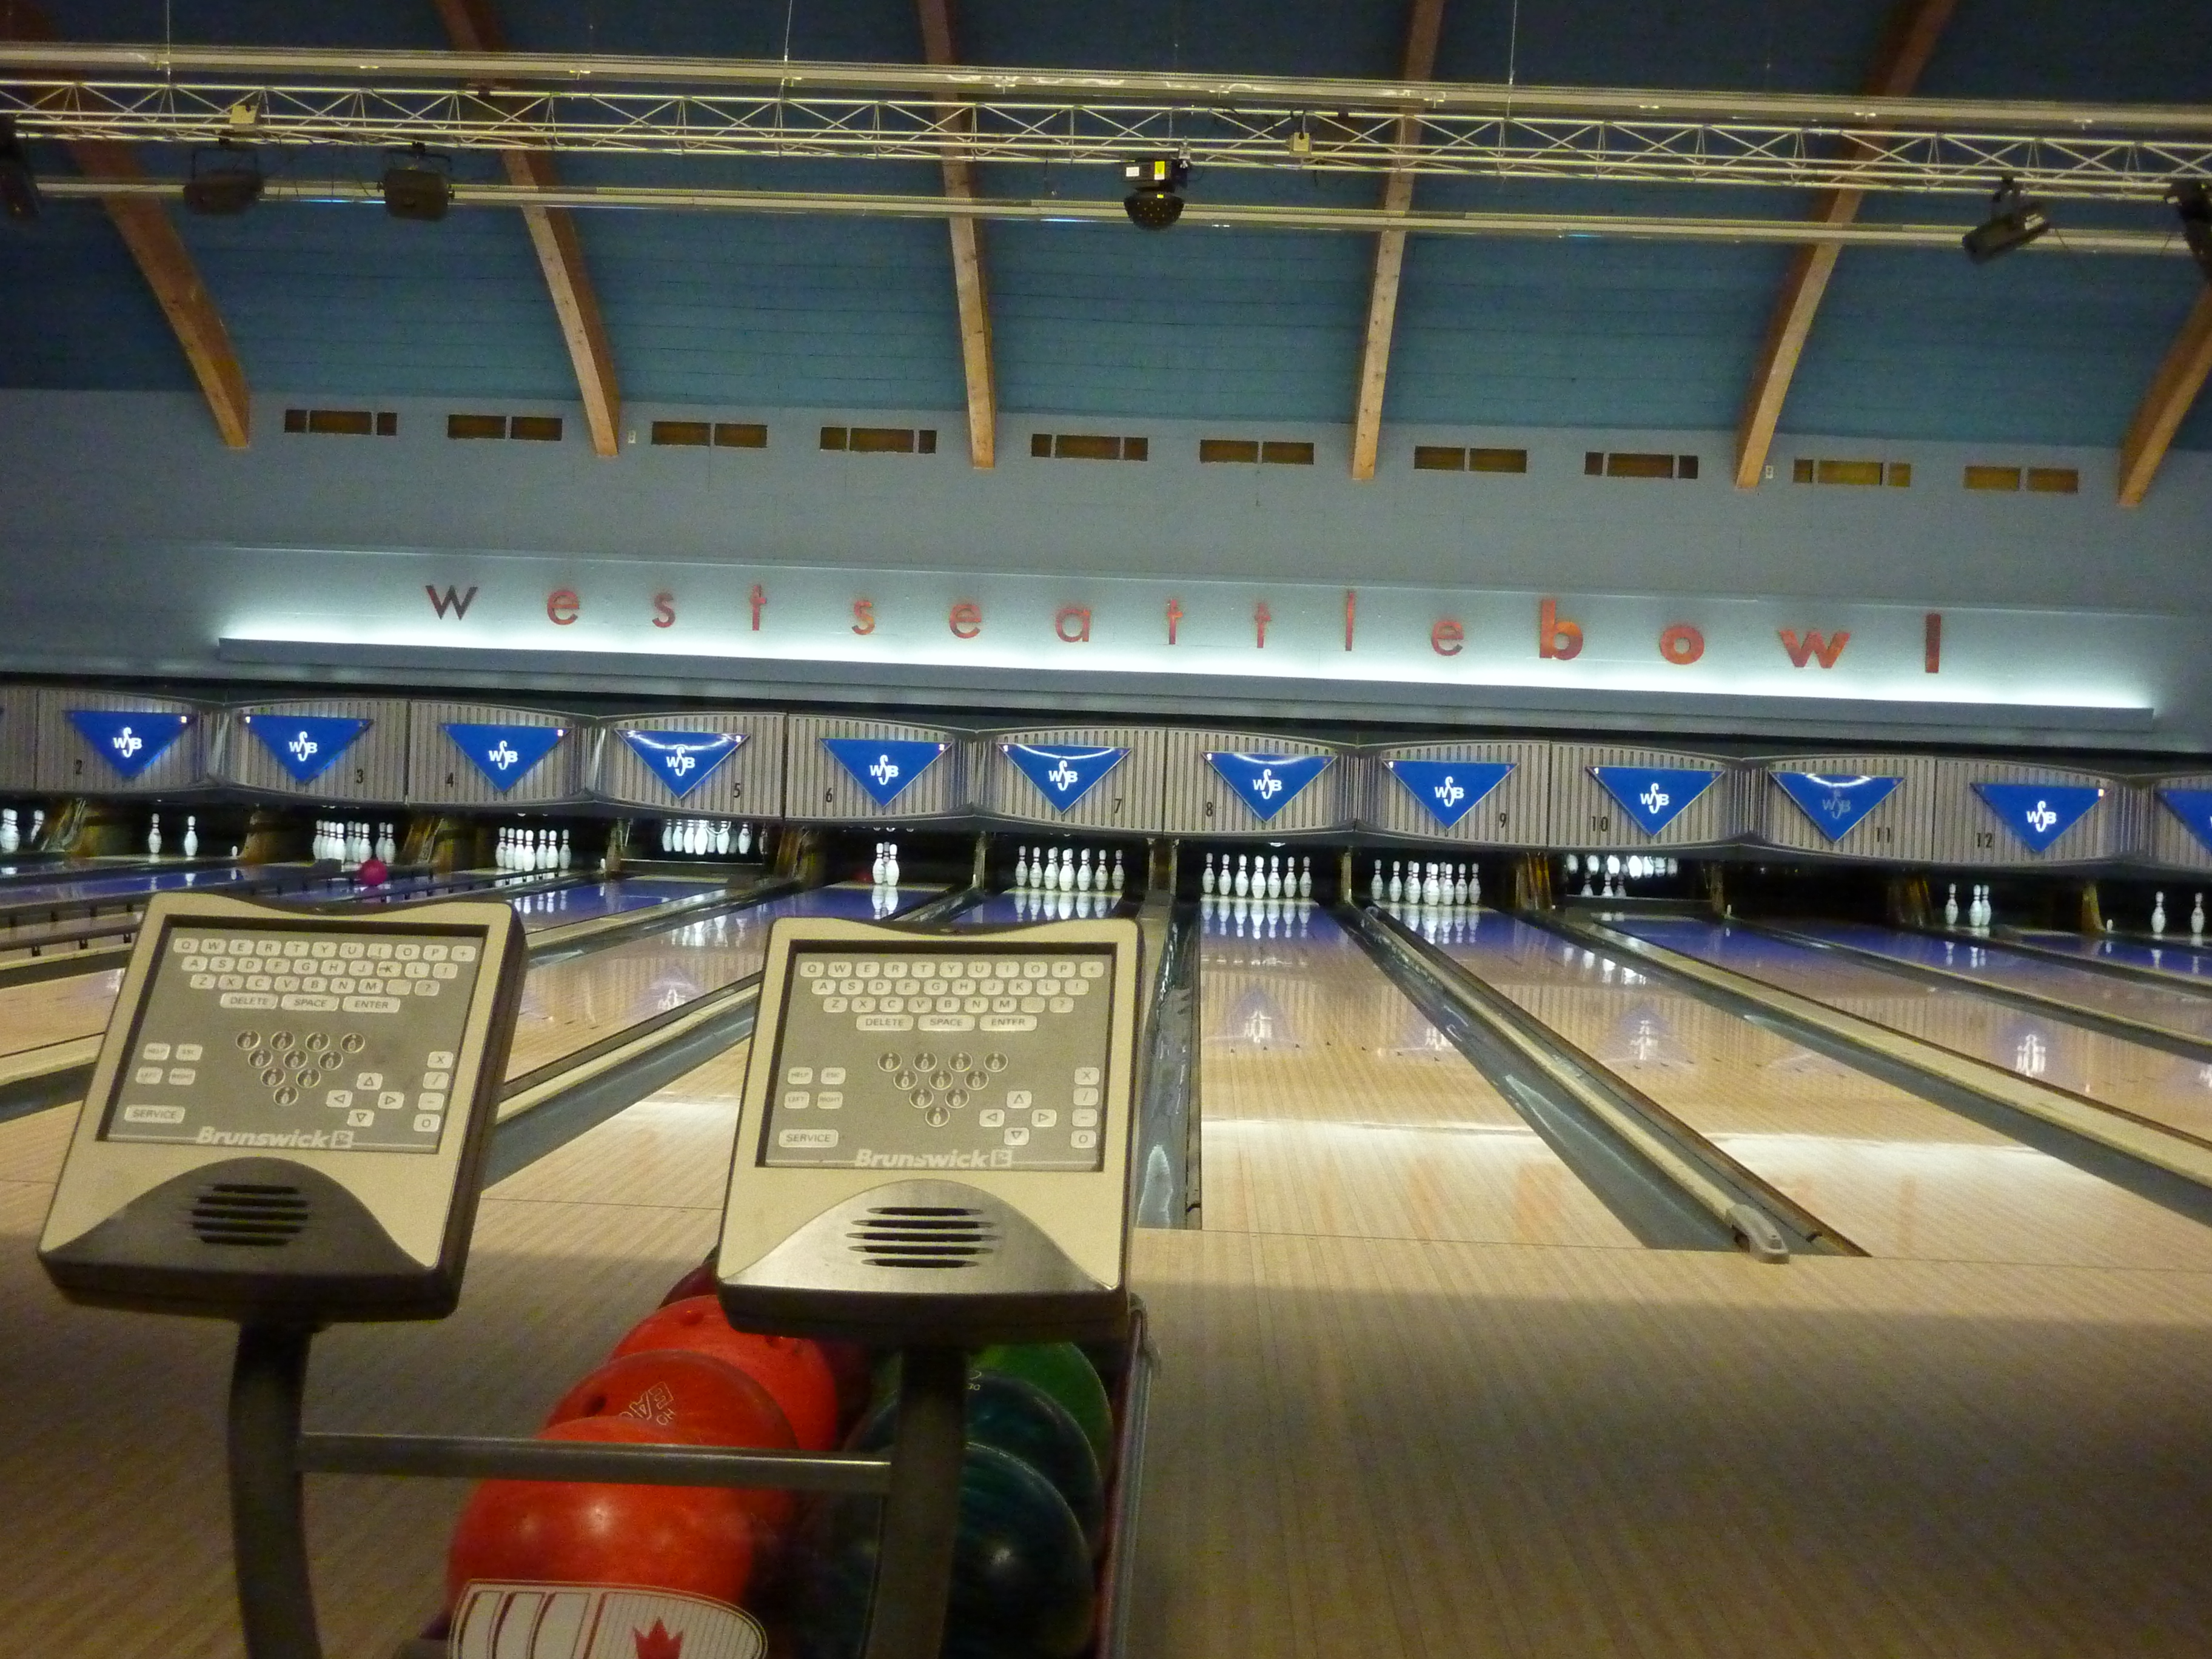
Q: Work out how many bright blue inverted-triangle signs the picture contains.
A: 12